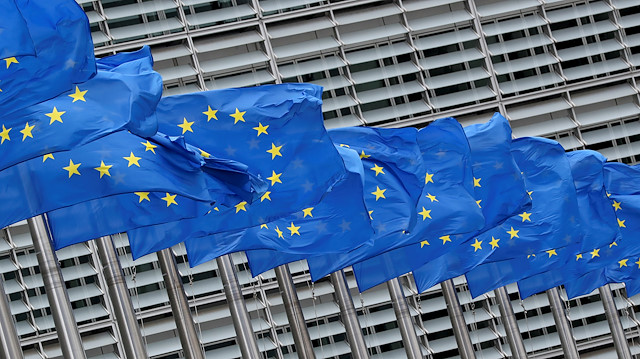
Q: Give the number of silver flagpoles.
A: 12